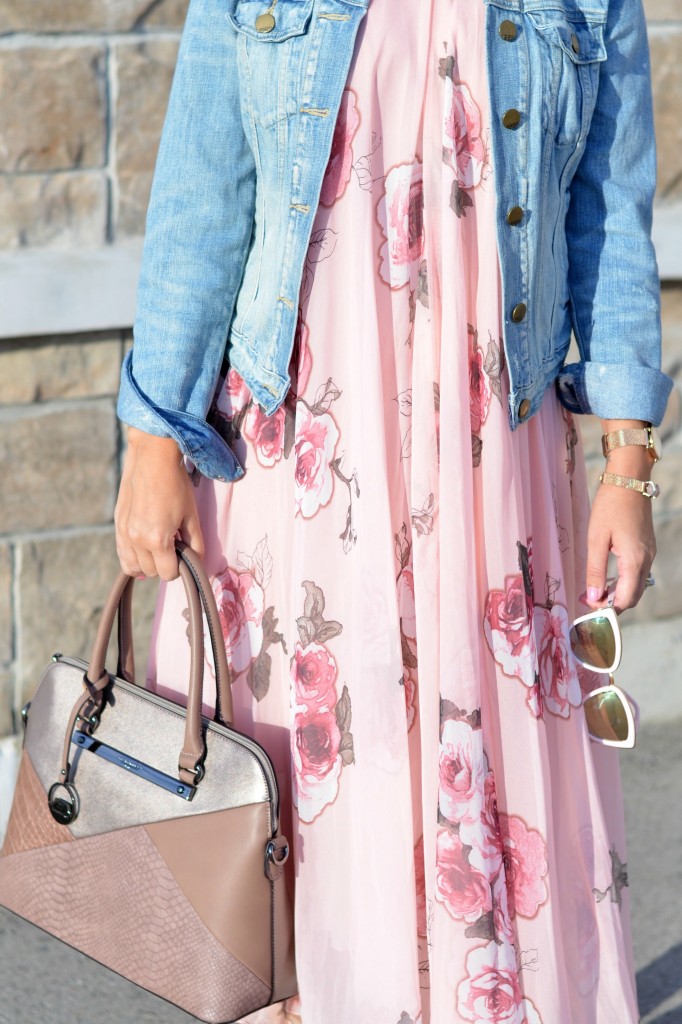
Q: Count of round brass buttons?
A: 7